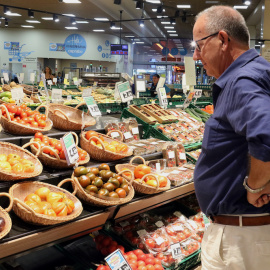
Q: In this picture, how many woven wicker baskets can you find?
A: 9